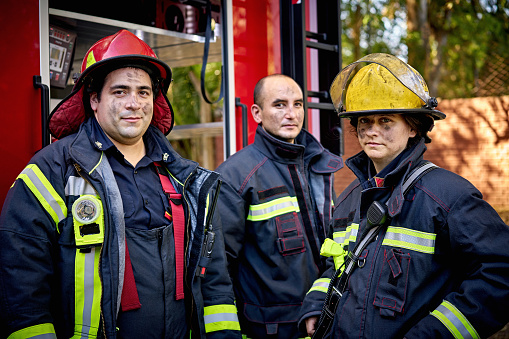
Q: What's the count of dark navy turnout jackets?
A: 3